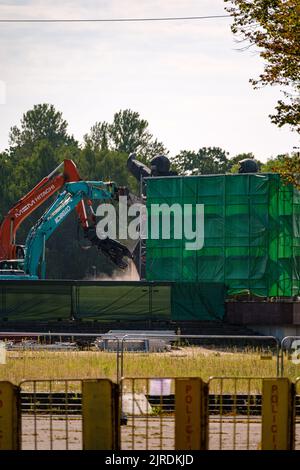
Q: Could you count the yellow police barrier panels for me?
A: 4